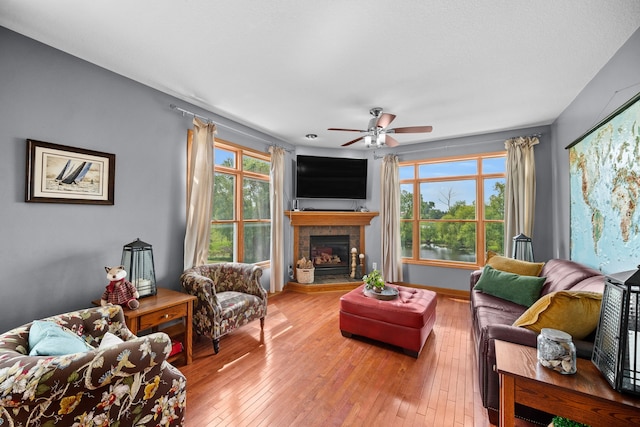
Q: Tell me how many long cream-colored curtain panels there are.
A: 4